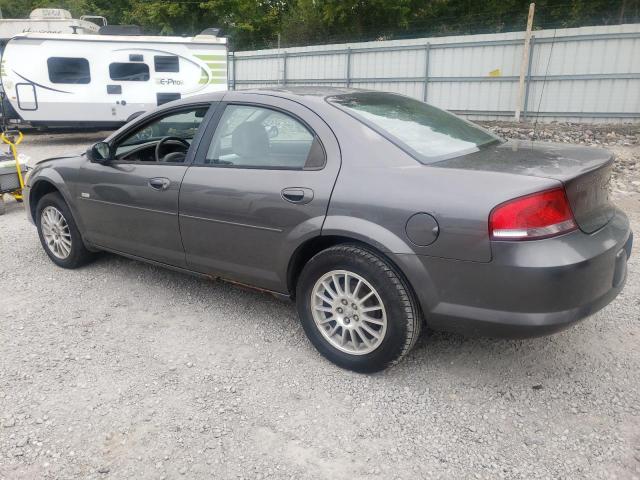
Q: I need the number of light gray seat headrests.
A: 1